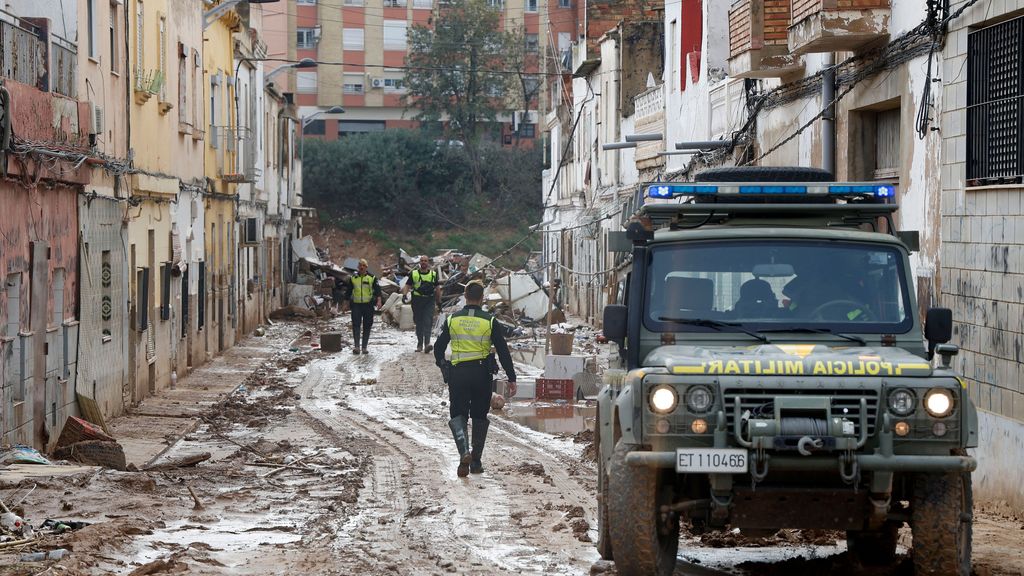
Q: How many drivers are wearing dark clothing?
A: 1